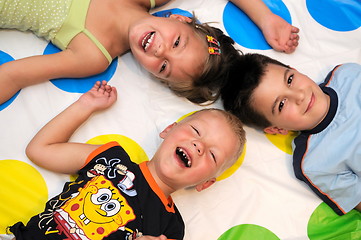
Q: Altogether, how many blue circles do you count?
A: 5